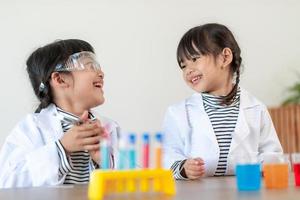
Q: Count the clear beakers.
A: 3